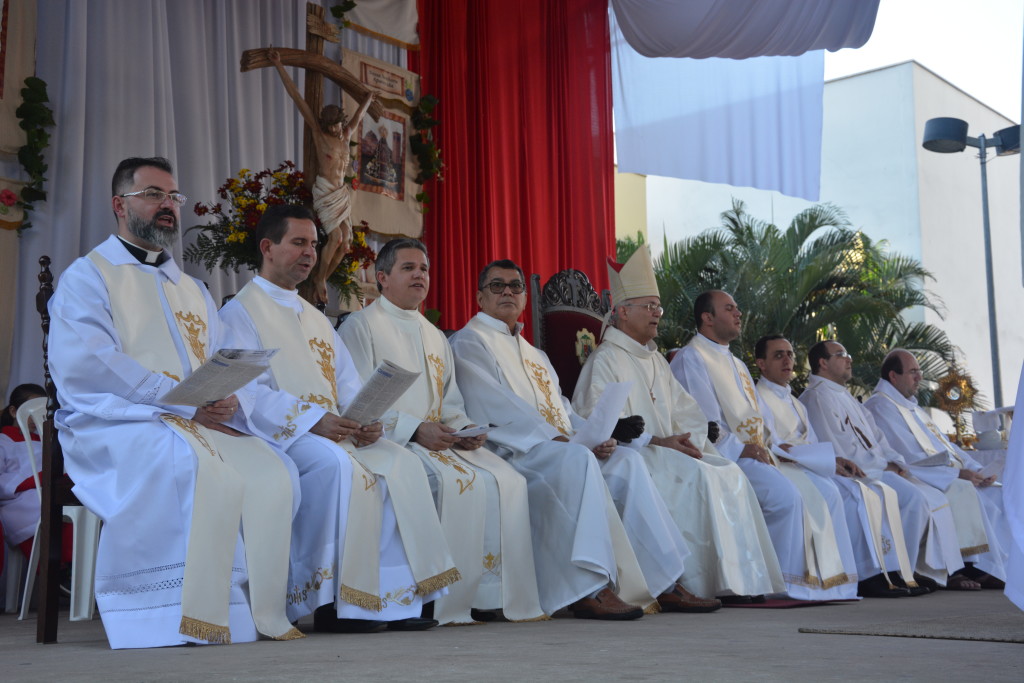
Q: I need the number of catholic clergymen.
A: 9